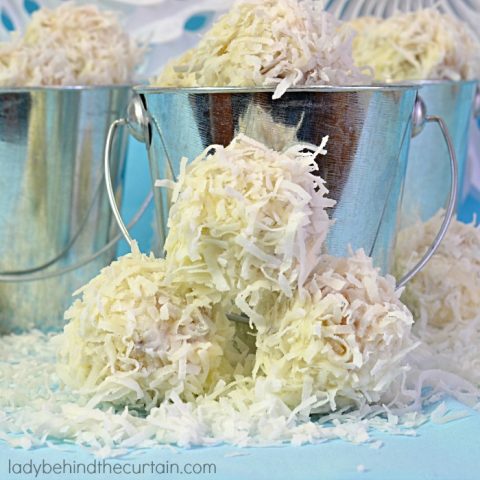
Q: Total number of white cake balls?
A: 7